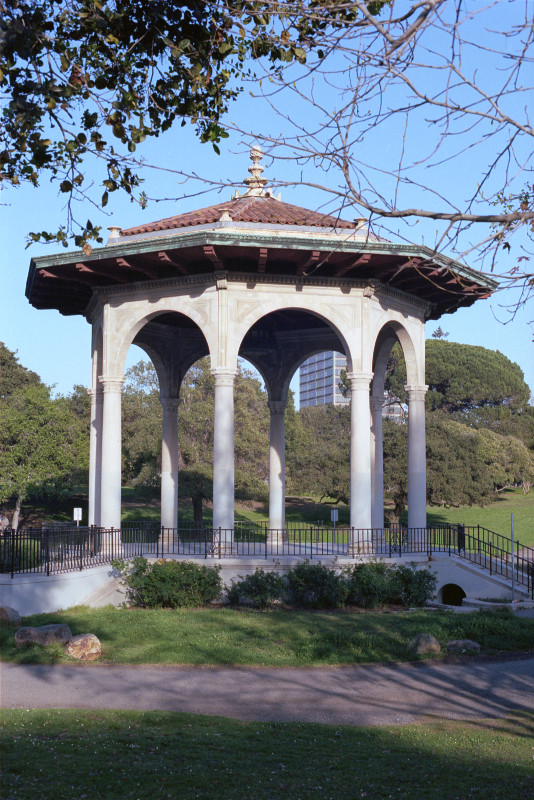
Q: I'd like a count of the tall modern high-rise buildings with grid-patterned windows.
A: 1